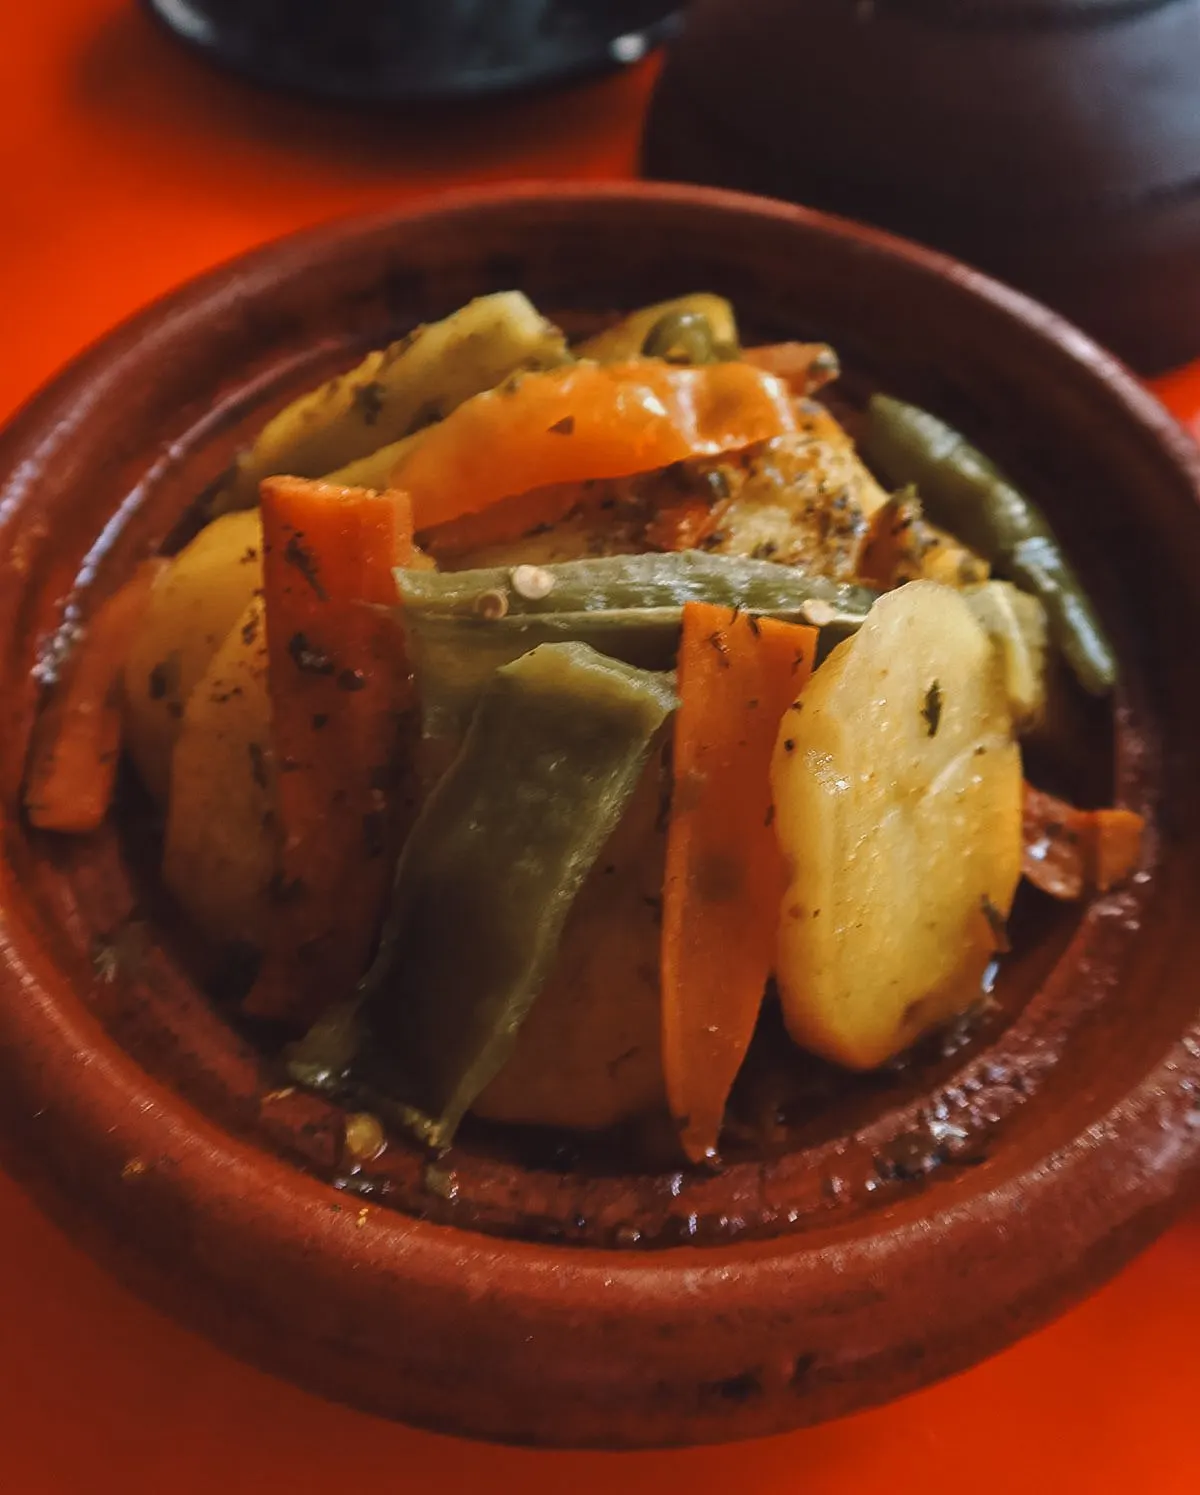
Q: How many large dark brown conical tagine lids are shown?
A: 1